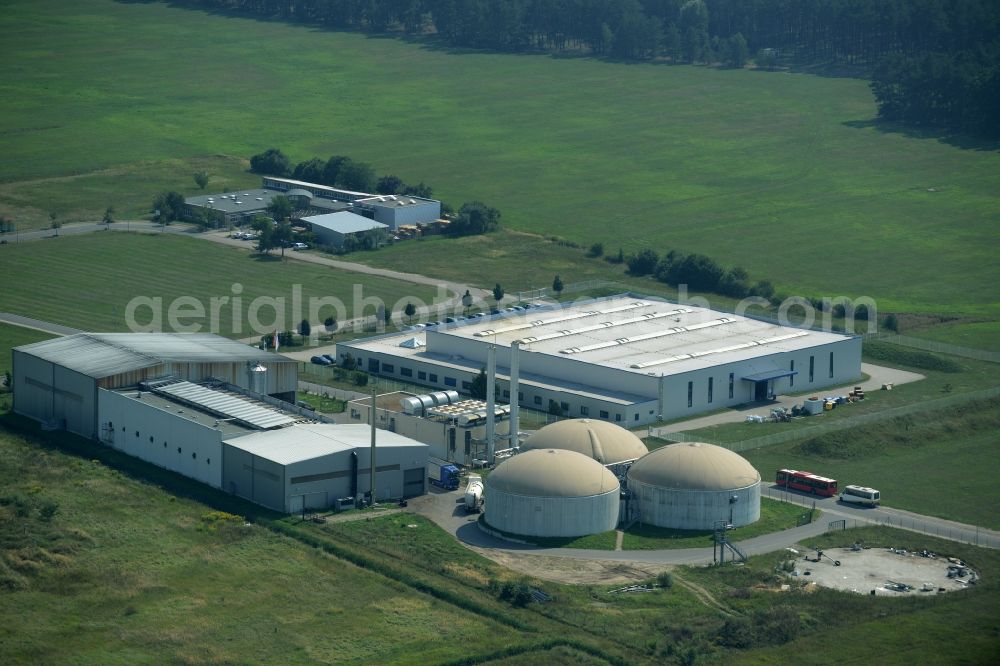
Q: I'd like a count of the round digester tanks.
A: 3